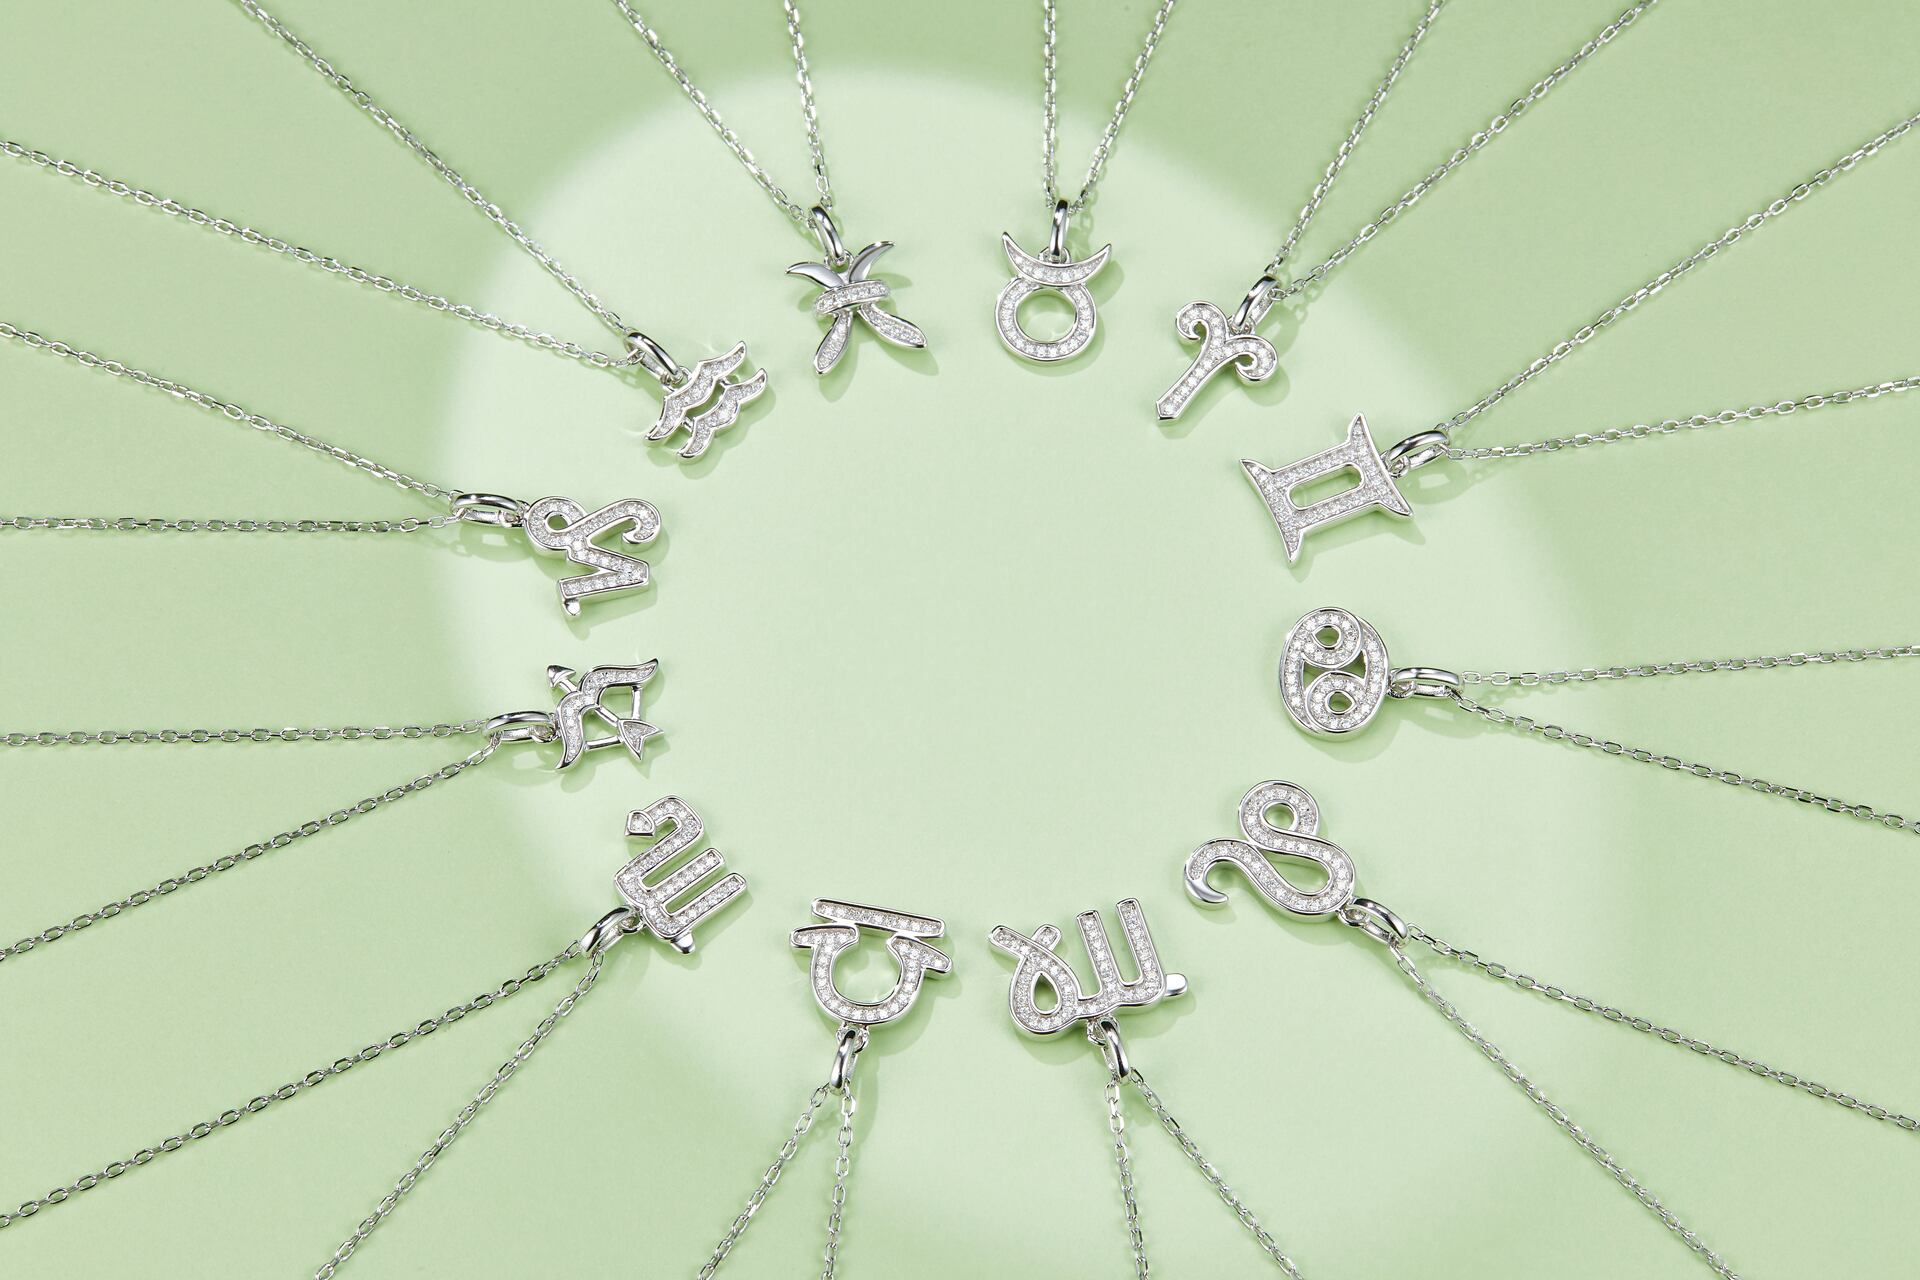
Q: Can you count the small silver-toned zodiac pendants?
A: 12